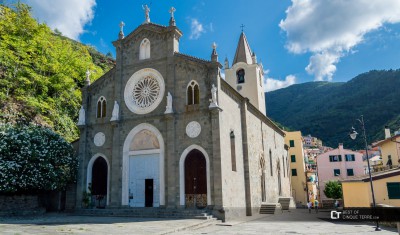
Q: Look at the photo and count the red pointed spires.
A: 0